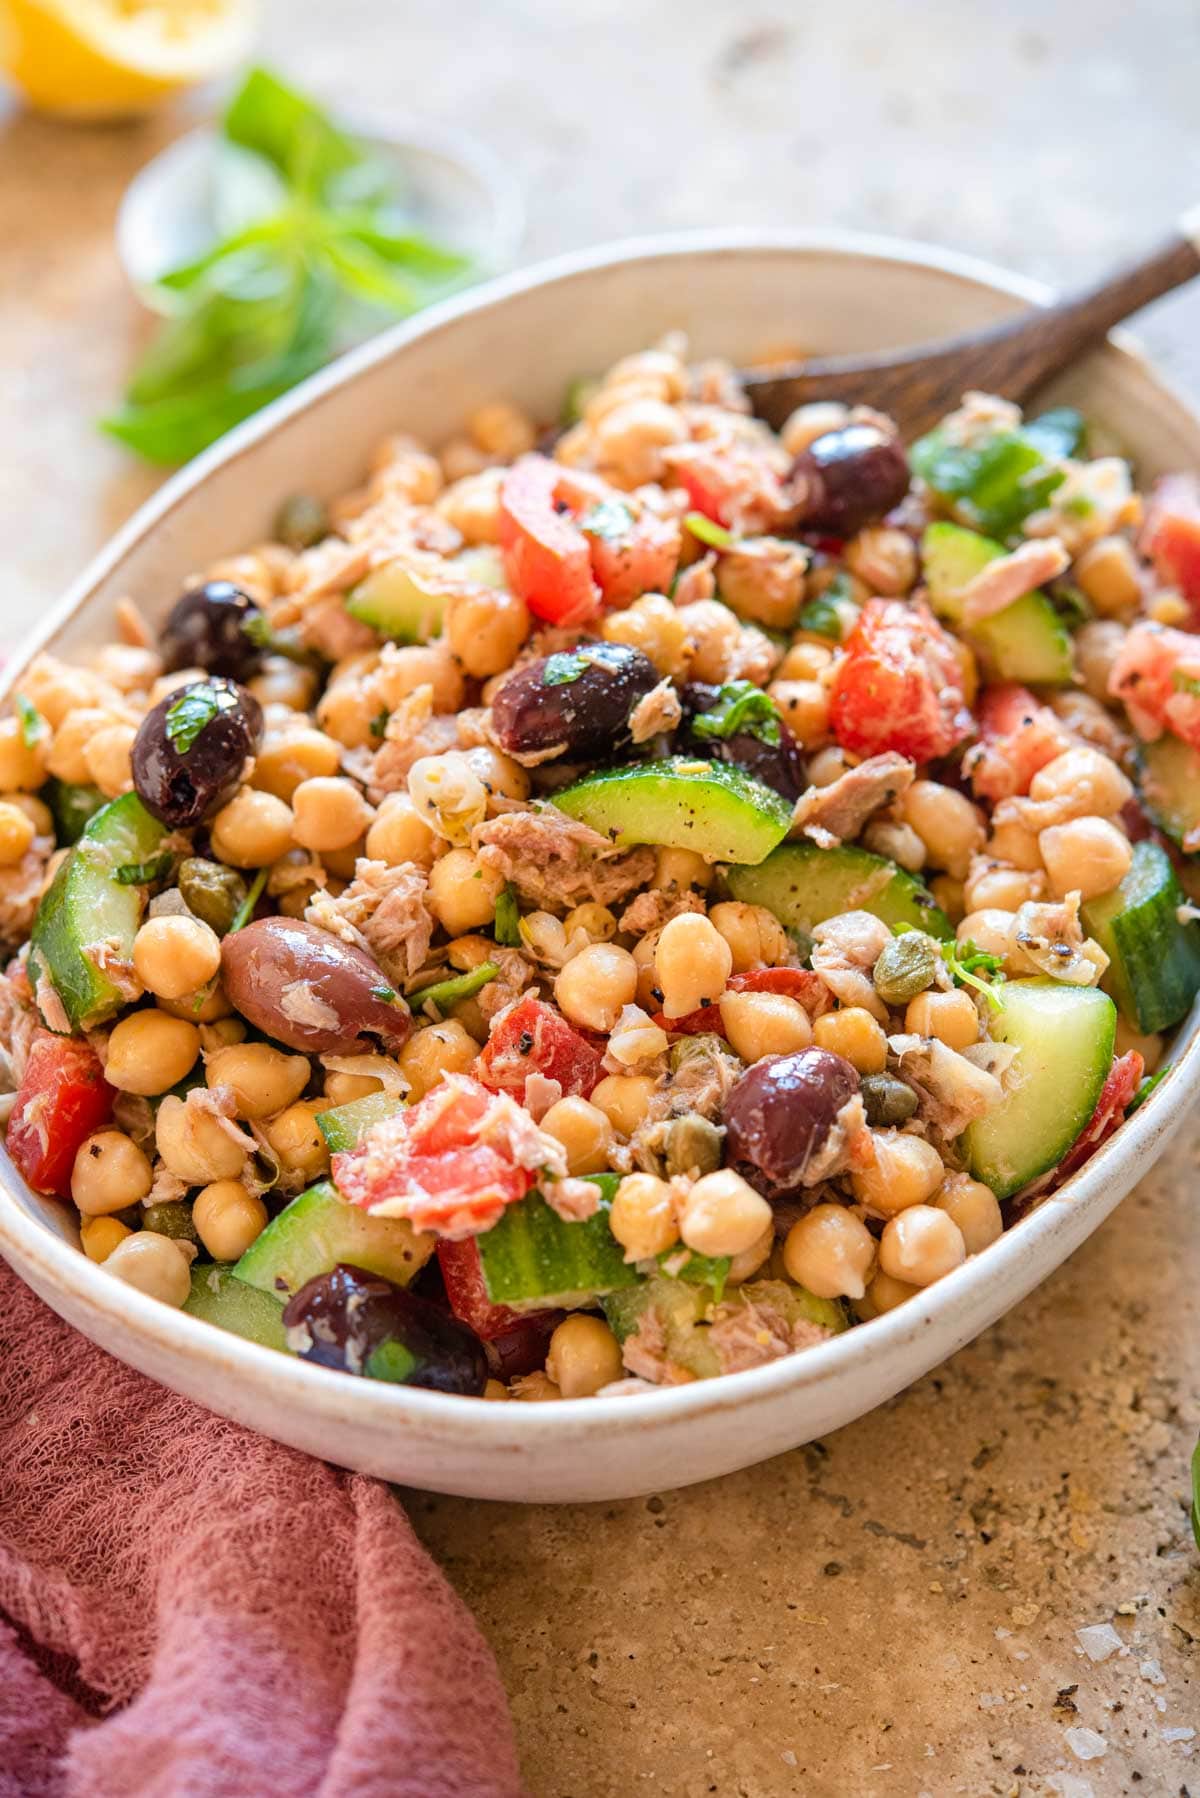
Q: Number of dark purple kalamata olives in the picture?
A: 7